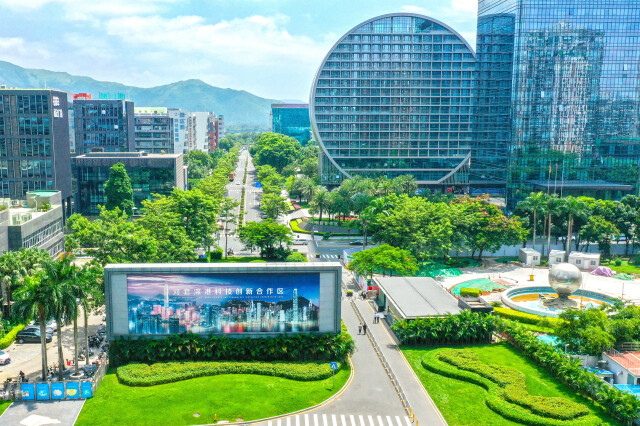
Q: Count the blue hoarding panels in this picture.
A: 5